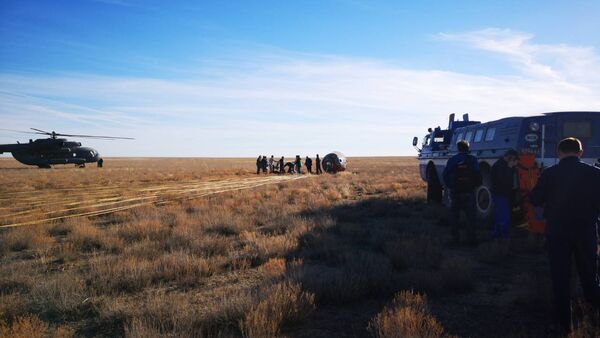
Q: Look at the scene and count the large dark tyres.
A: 2